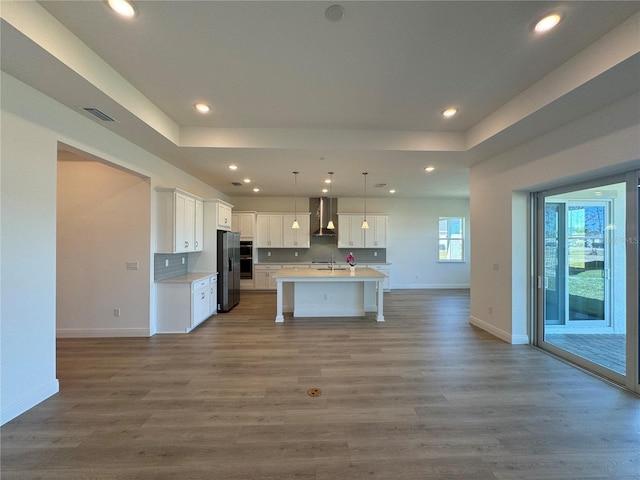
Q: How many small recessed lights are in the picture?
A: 11